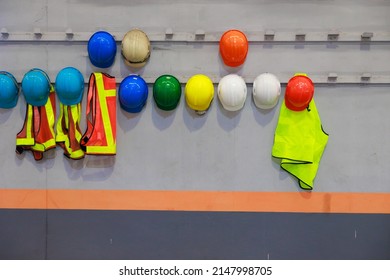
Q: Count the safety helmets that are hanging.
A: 12